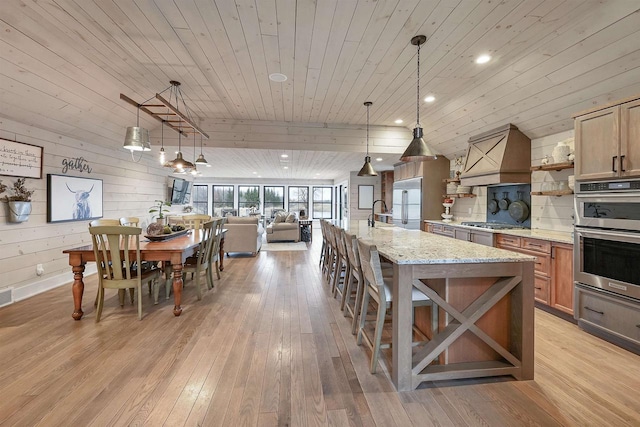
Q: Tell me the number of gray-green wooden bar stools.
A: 6